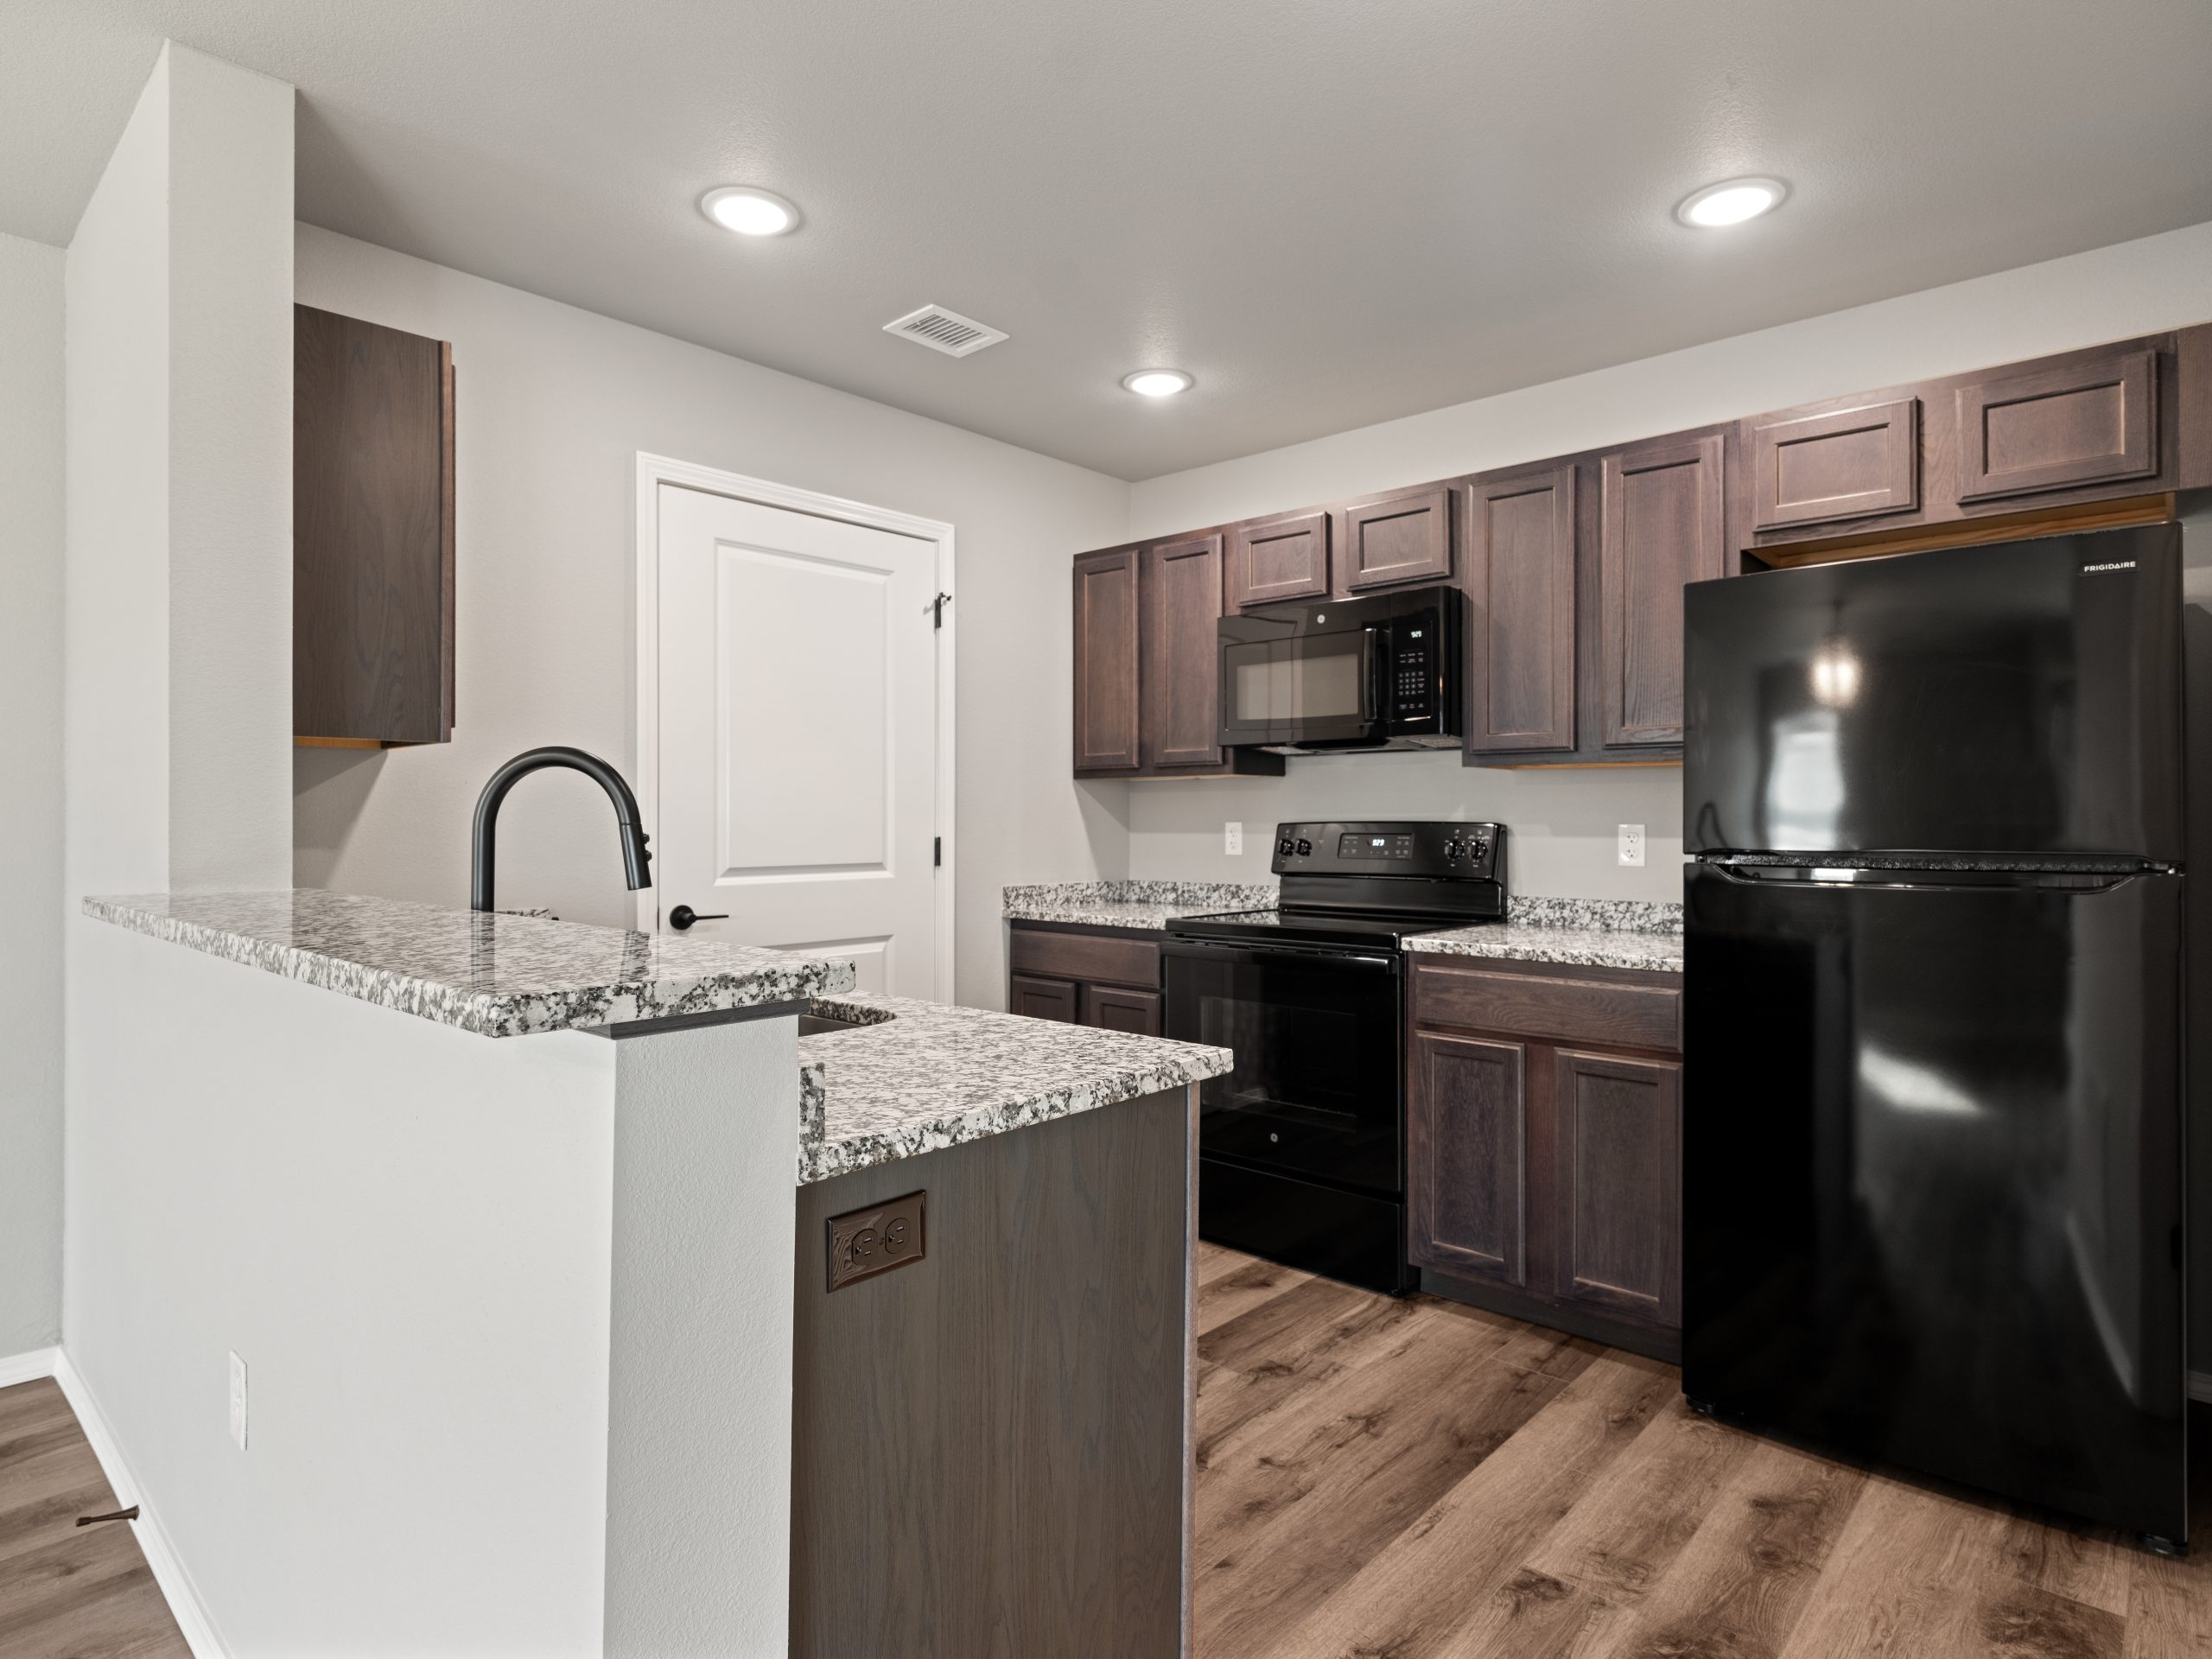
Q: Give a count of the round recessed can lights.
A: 3